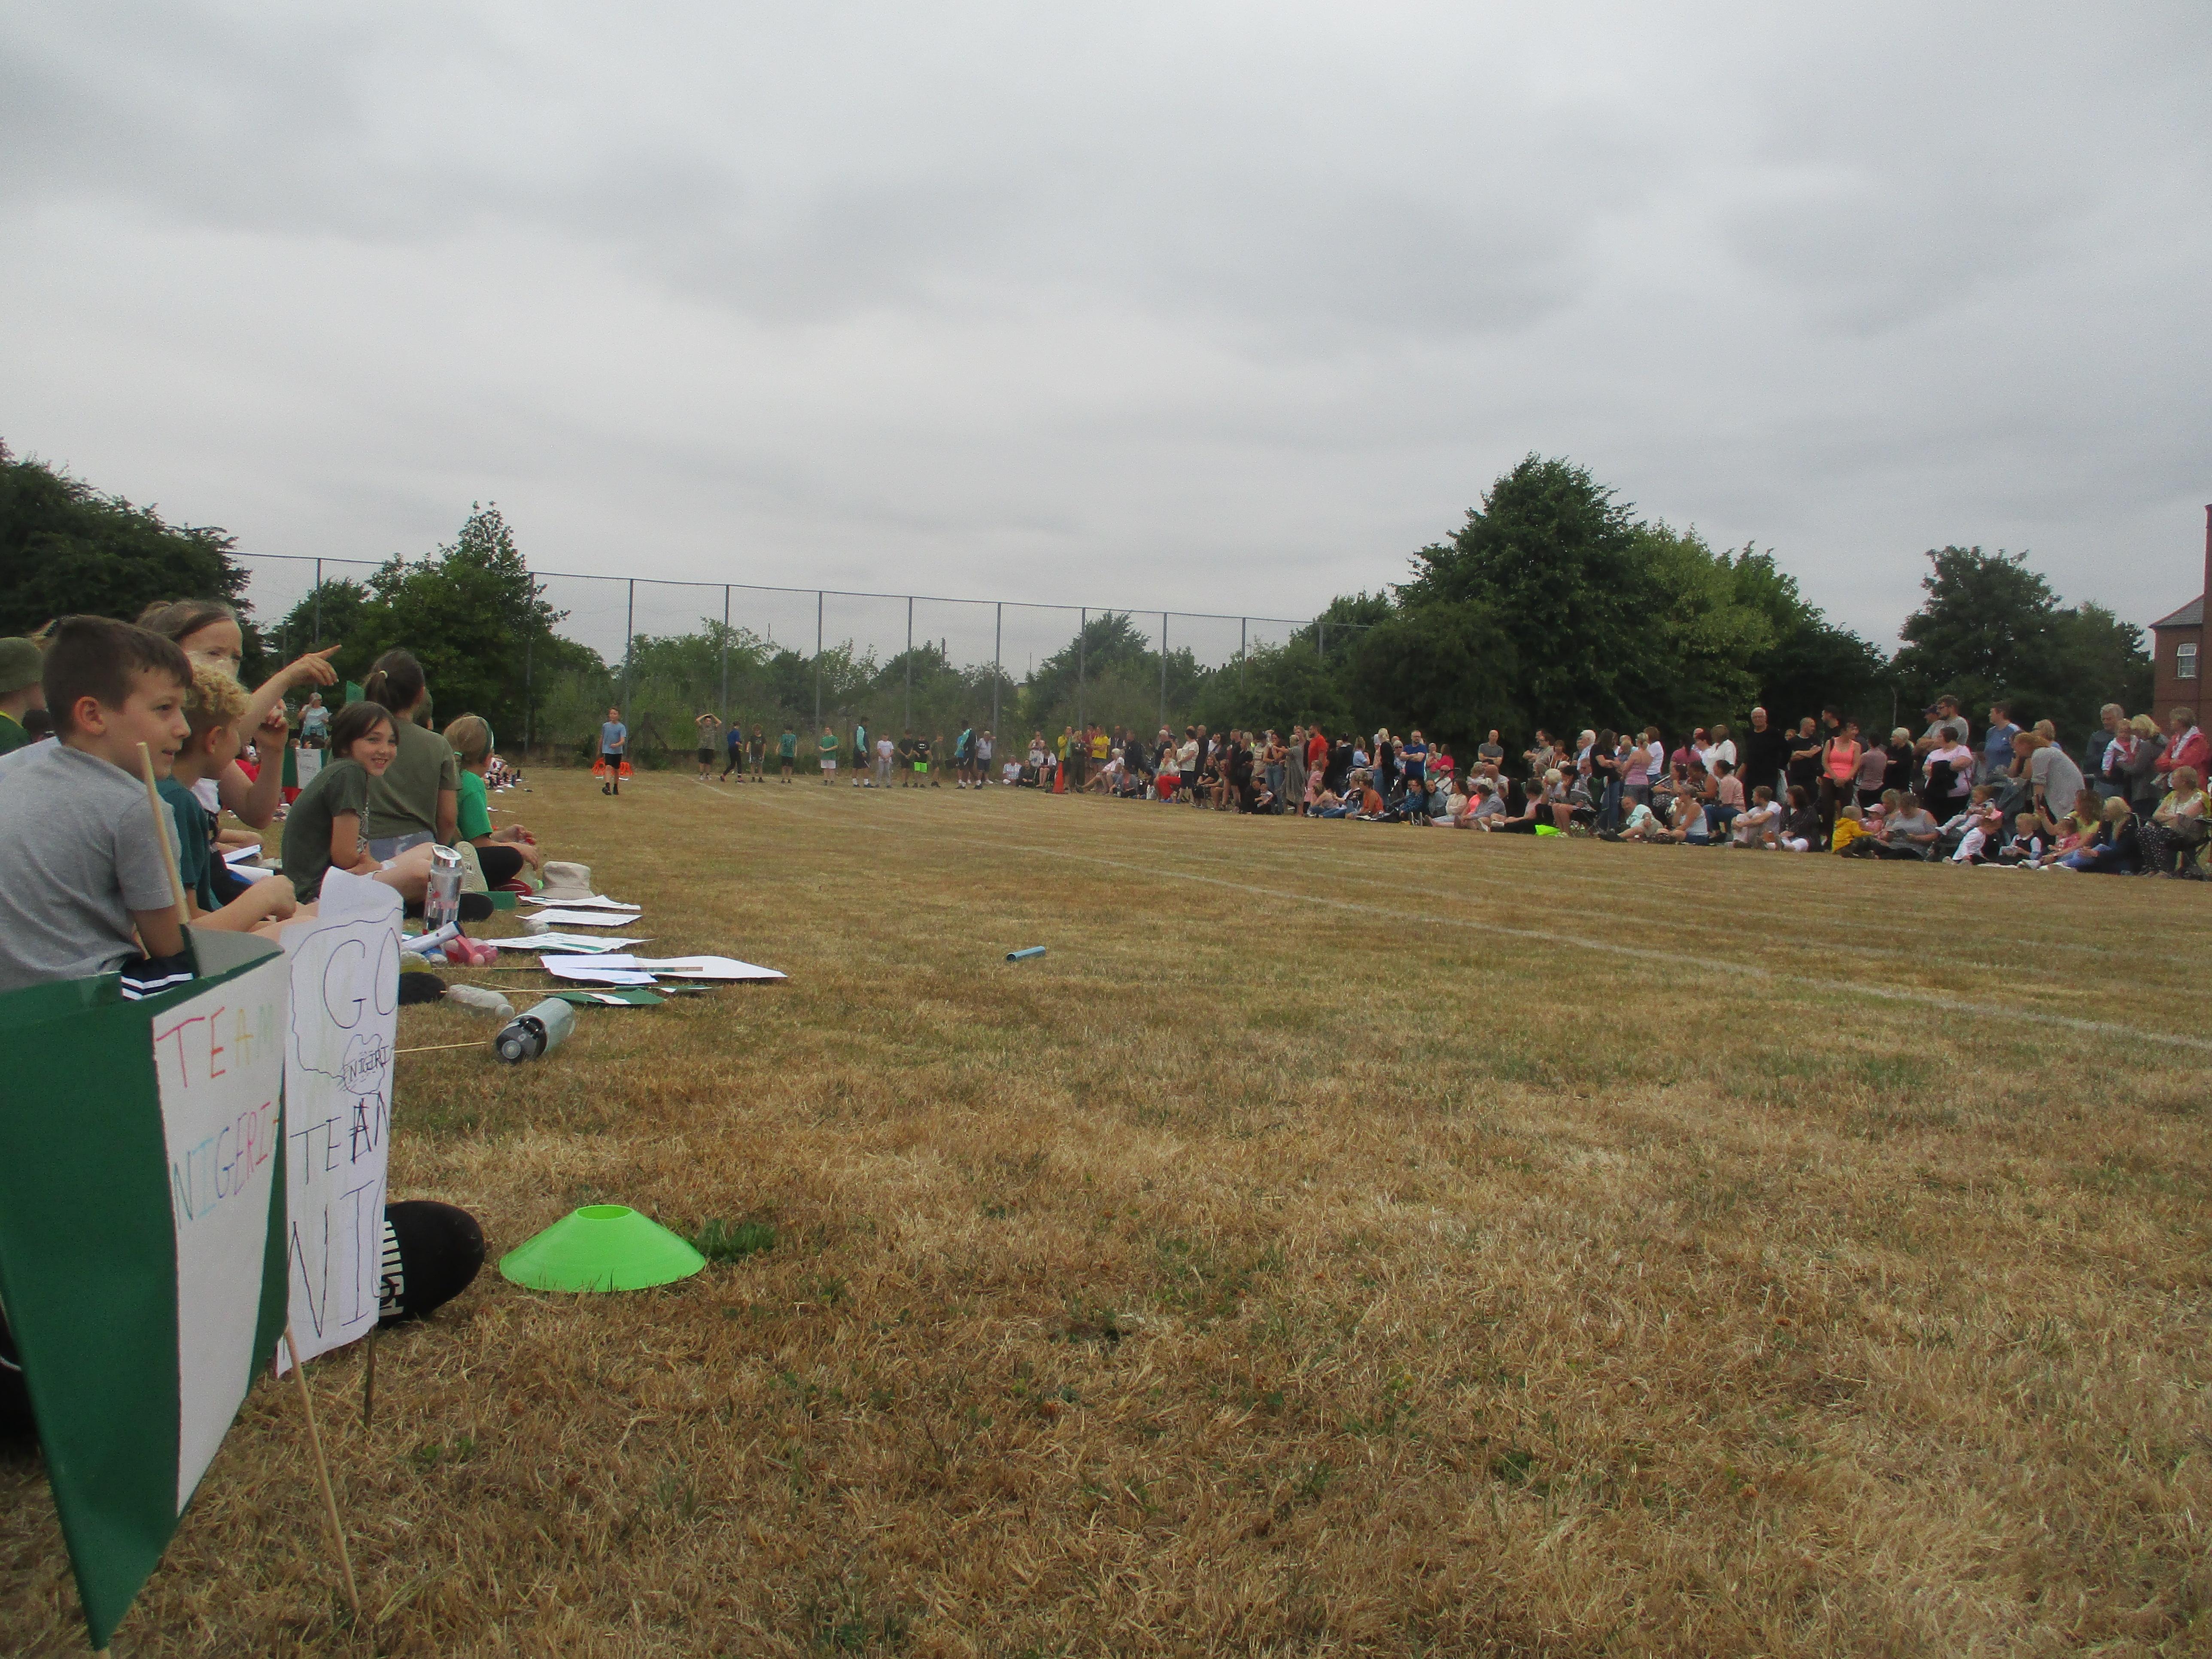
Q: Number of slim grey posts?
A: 11